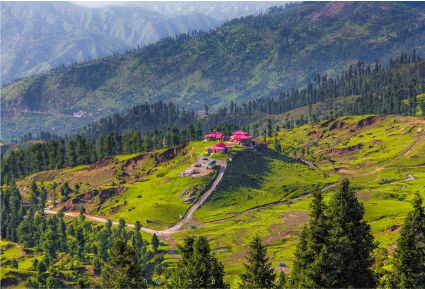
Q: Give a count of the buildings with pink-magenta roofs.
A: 3